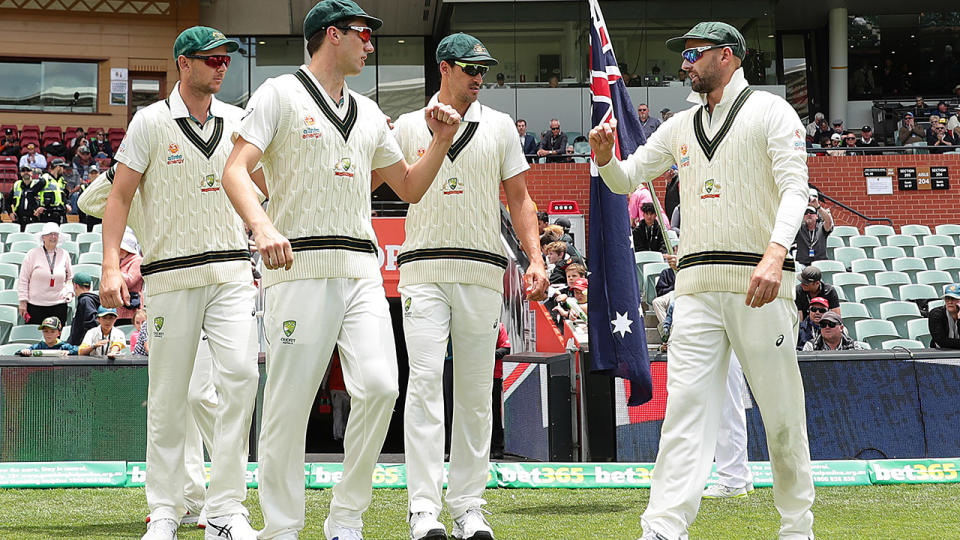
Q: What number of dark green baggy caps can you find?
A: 4